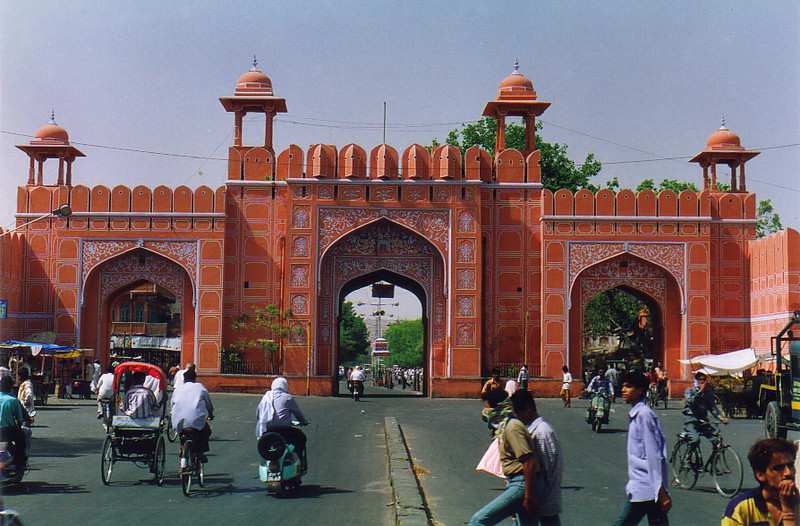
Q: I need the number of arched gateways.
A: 3